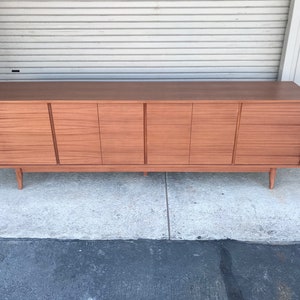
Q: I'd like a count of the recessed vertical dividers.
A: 3